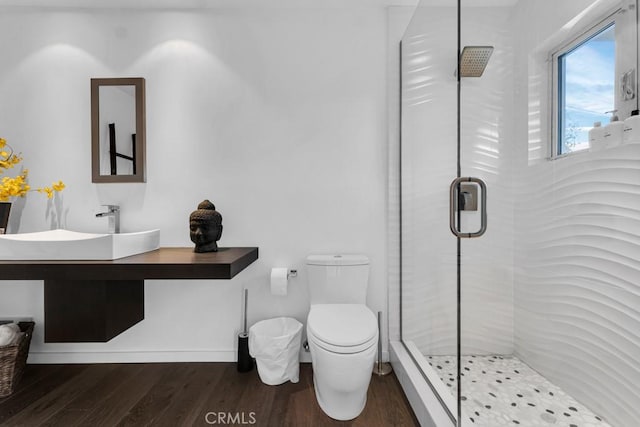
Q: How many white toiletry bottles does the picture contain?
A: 3